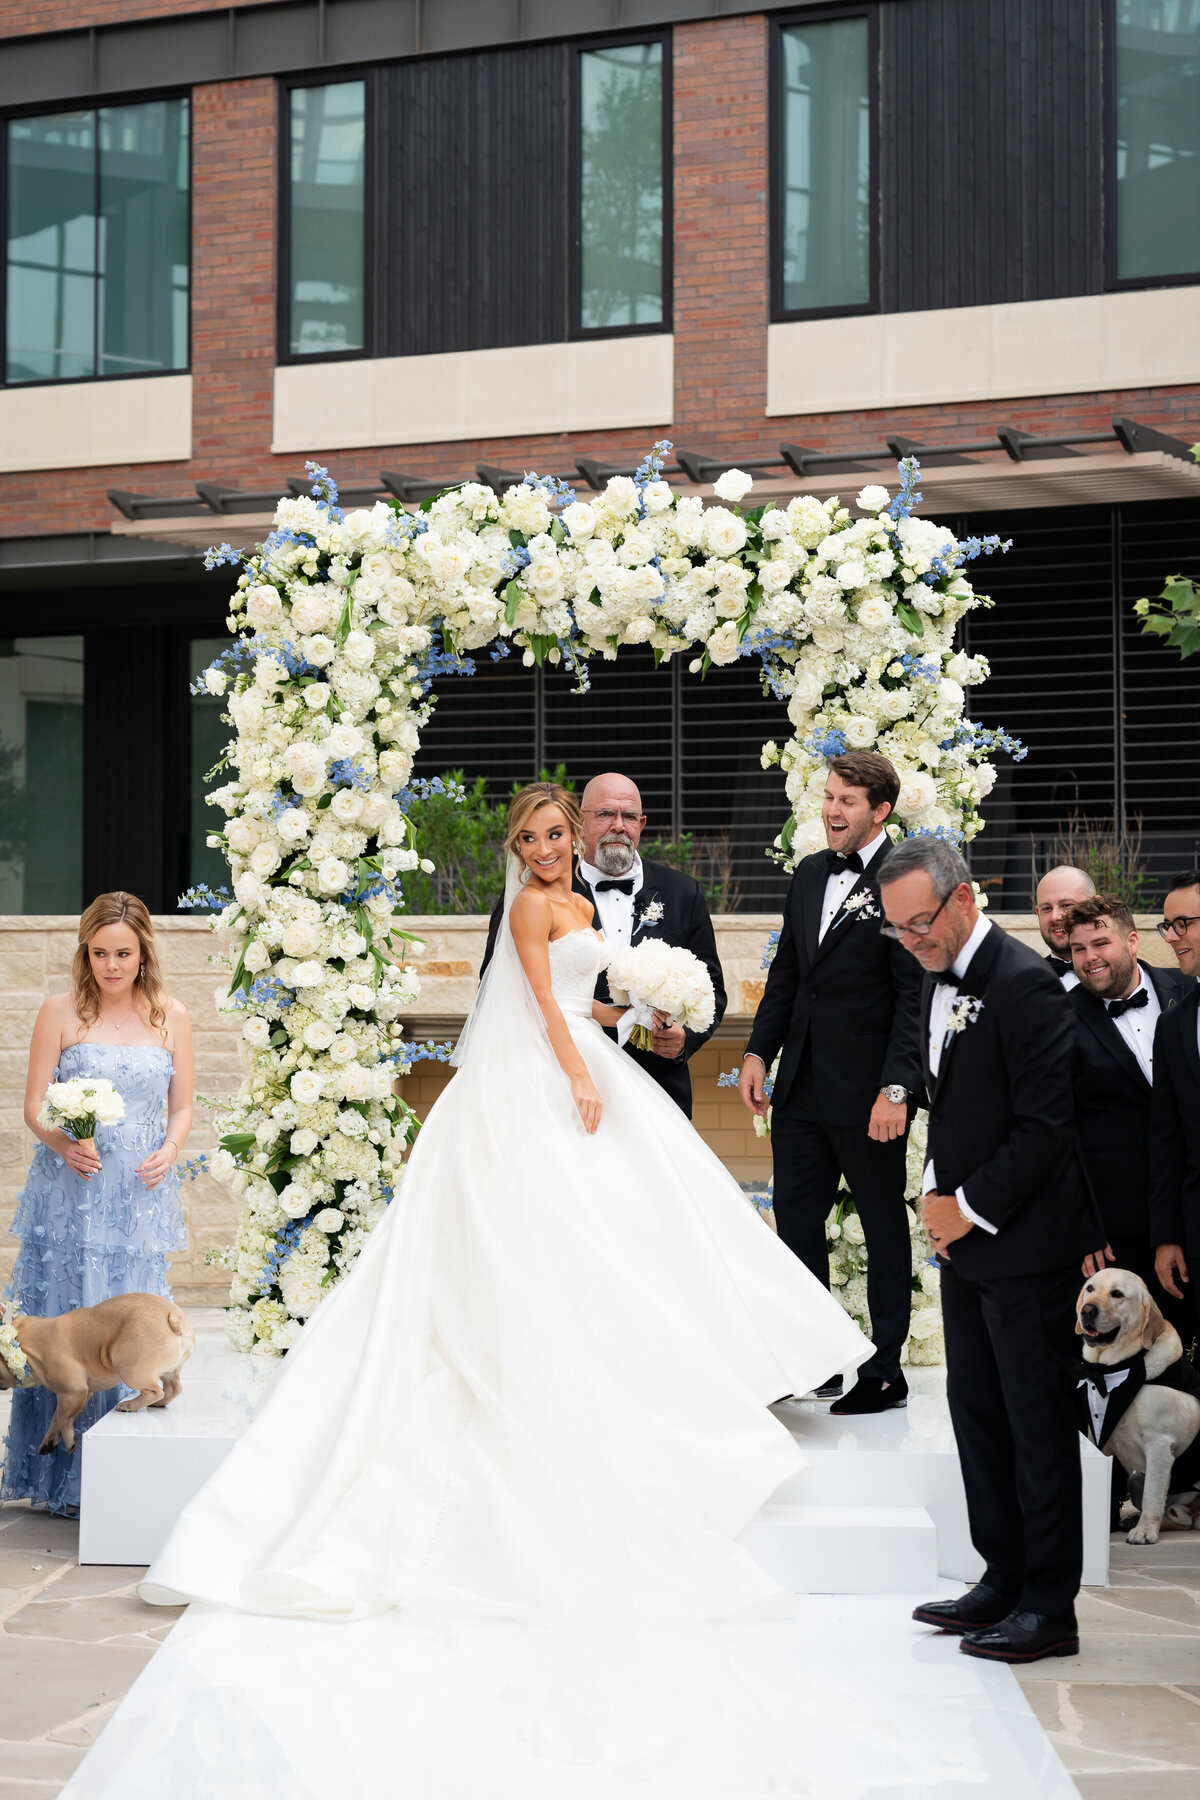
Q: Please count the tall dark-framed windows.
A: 5